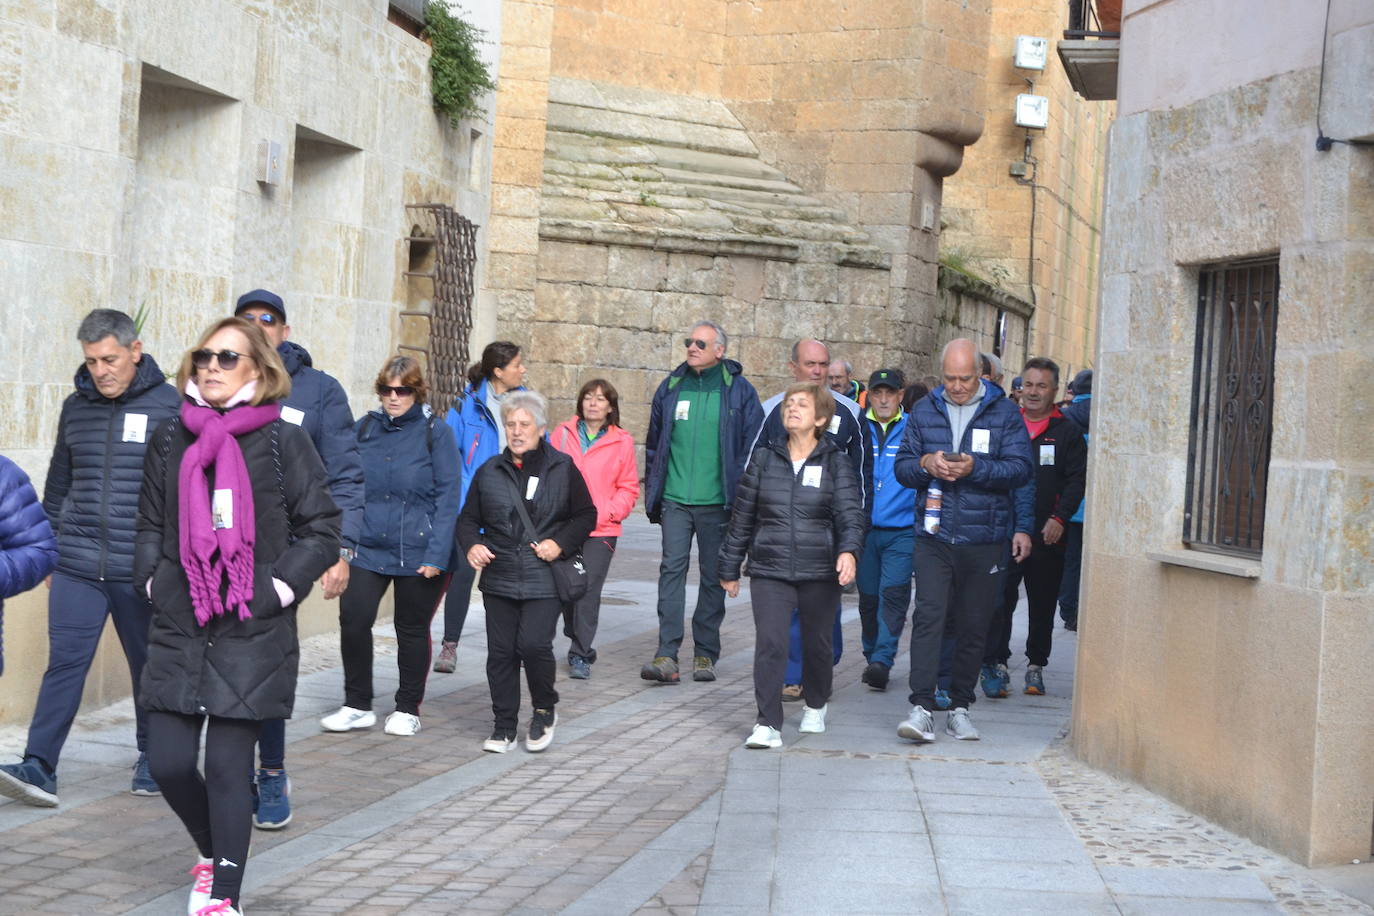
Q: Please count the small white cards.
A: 9